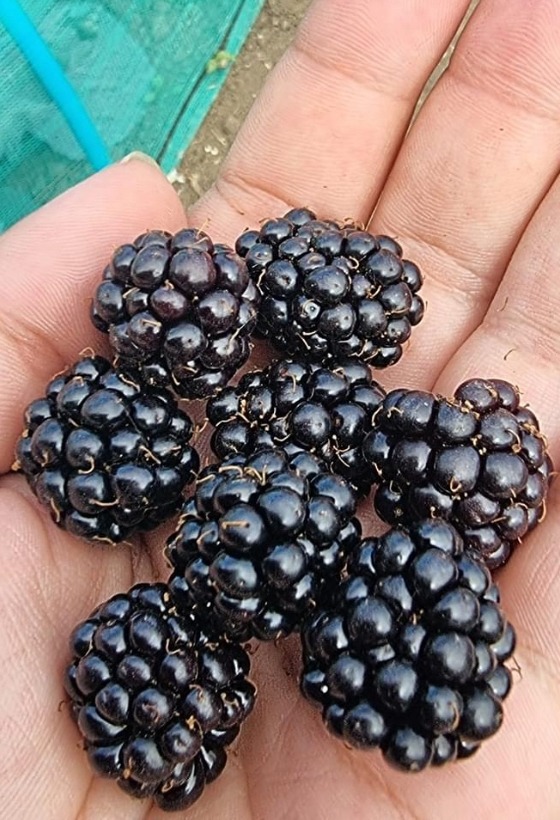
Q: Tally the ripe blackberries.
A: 8